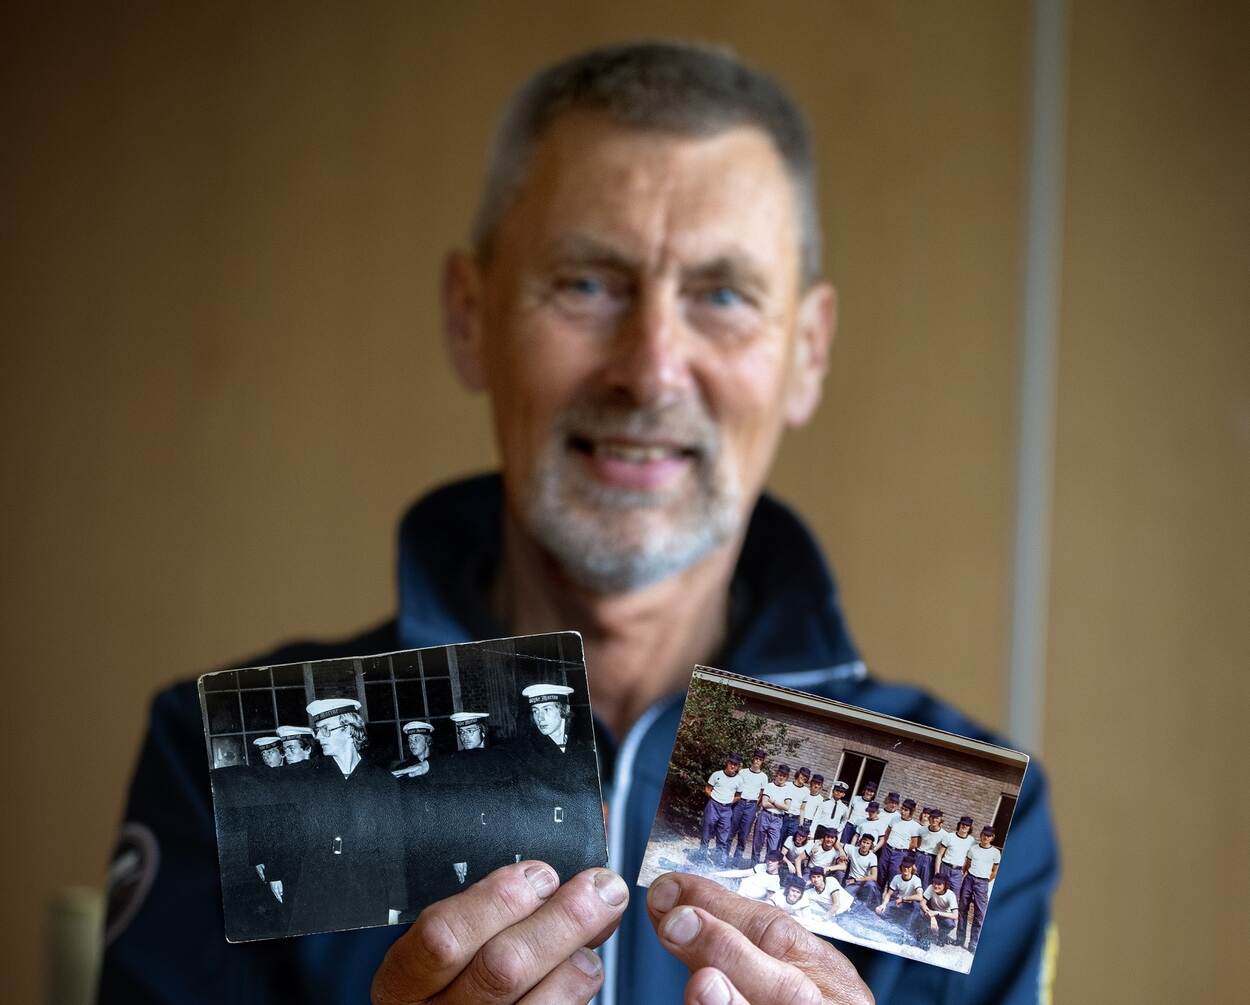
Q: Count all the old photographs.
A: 2